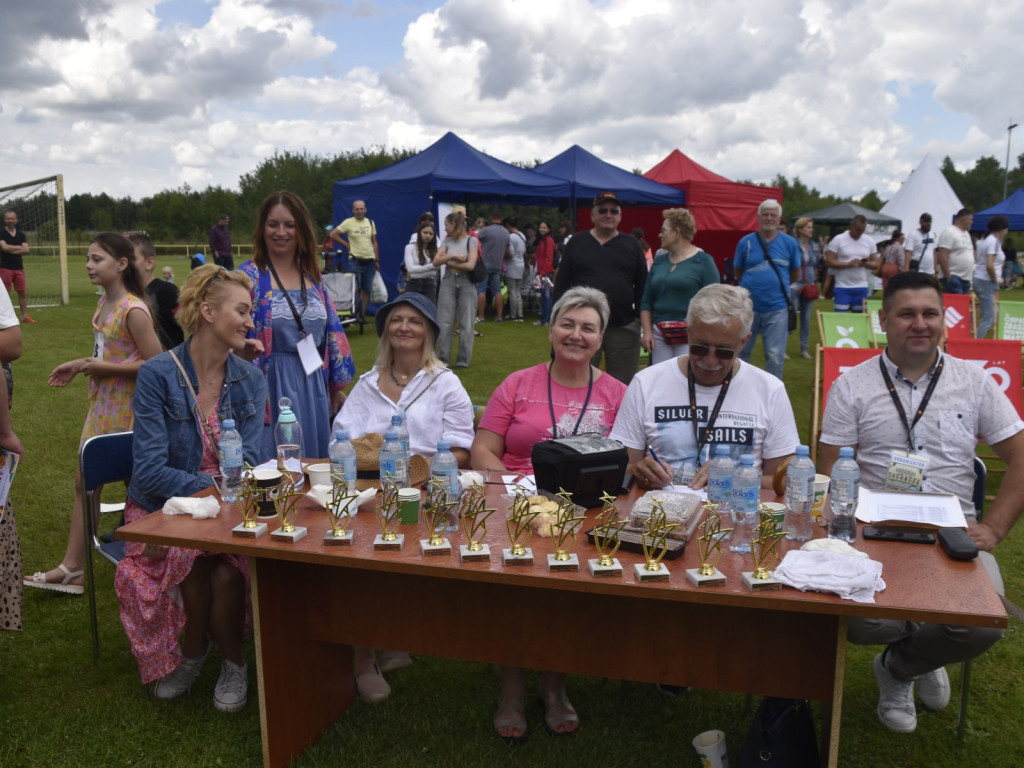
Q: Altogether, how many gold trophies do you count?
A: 12